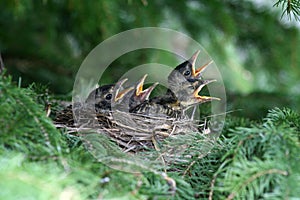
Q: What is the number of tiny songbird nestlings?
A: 4